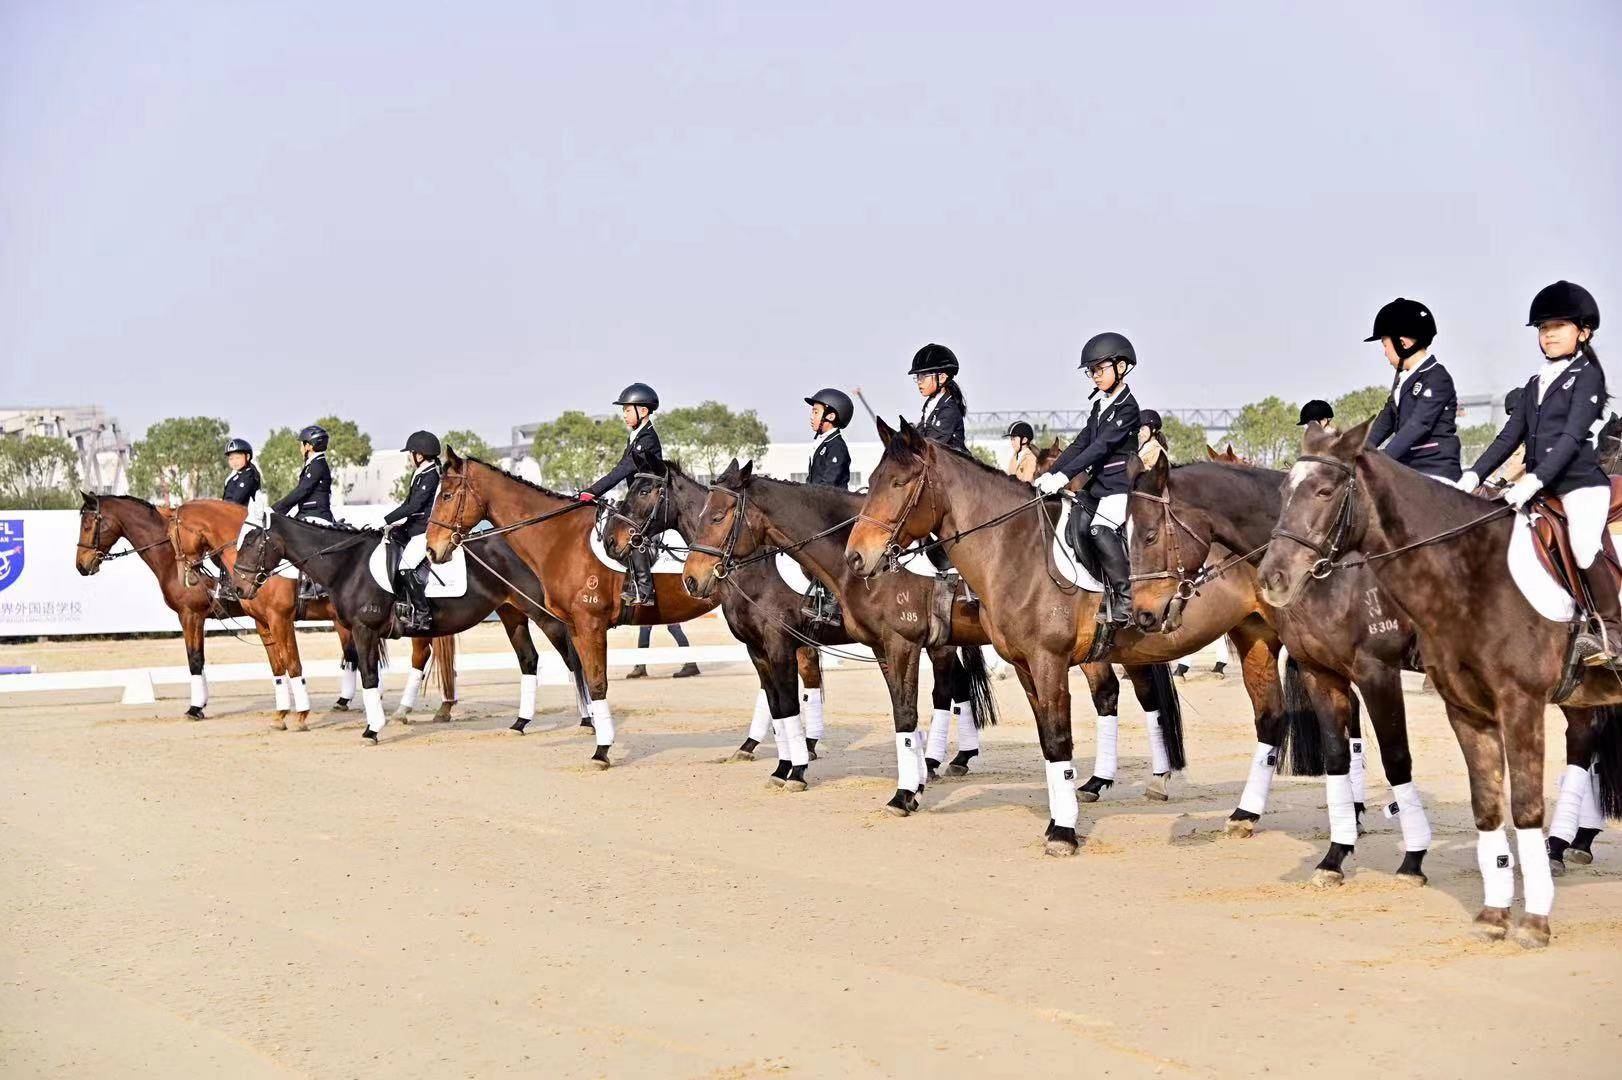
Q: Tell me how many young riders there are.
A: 13